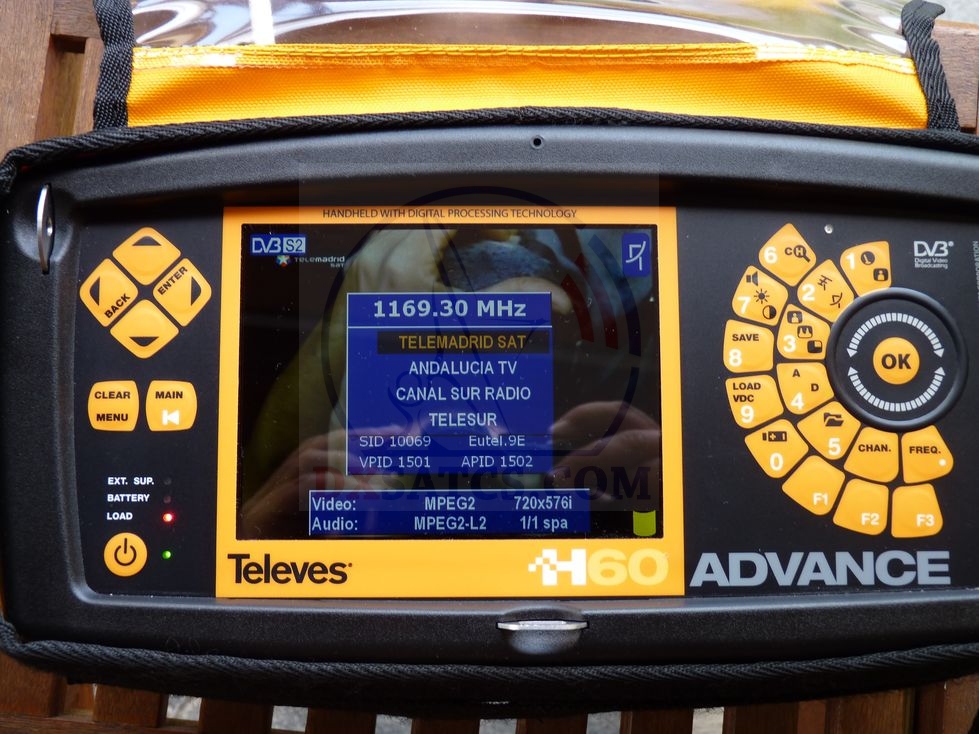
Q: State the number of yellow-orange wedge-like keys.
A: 15